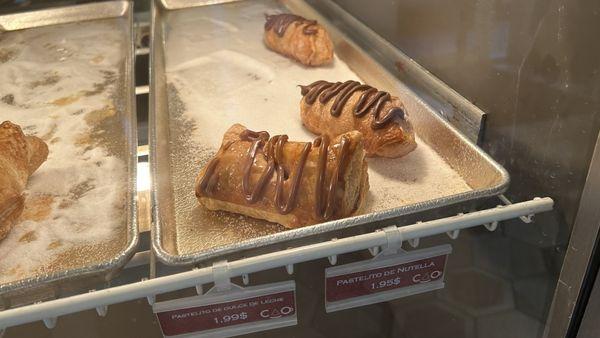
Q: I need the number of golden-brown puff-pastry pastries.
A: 4